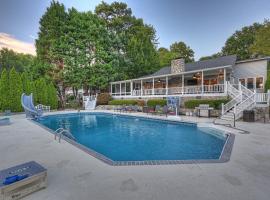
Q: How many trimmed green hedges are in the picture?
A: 3